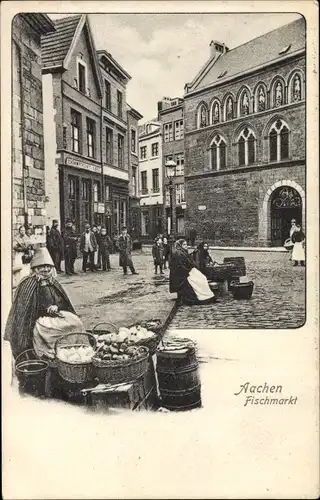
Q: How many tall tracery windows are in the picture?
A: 3